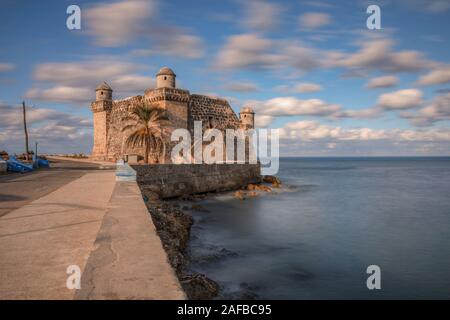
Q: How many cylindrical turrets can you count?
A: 3